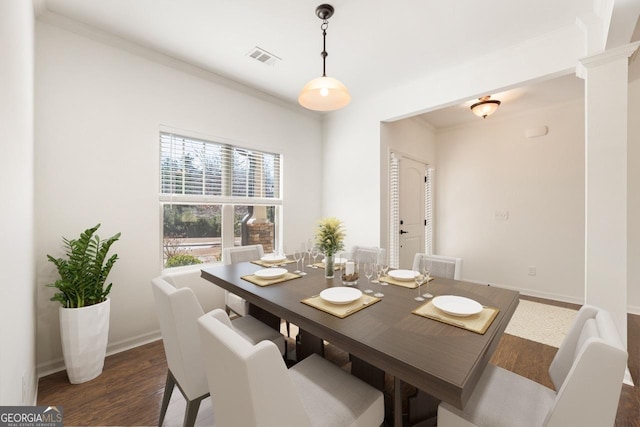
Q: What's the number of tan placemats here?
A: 6